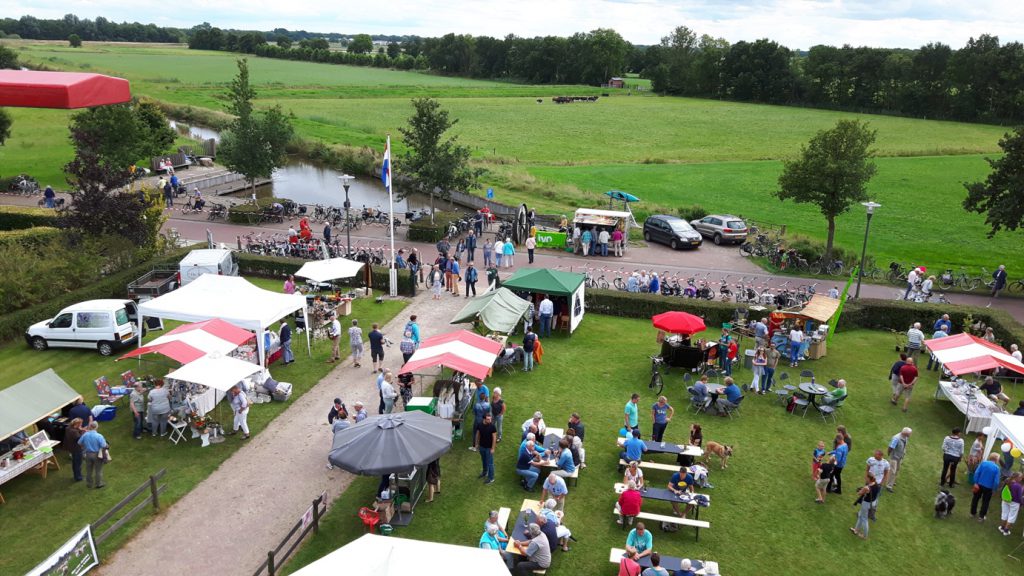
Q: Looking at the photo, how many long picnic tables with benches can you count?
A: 5